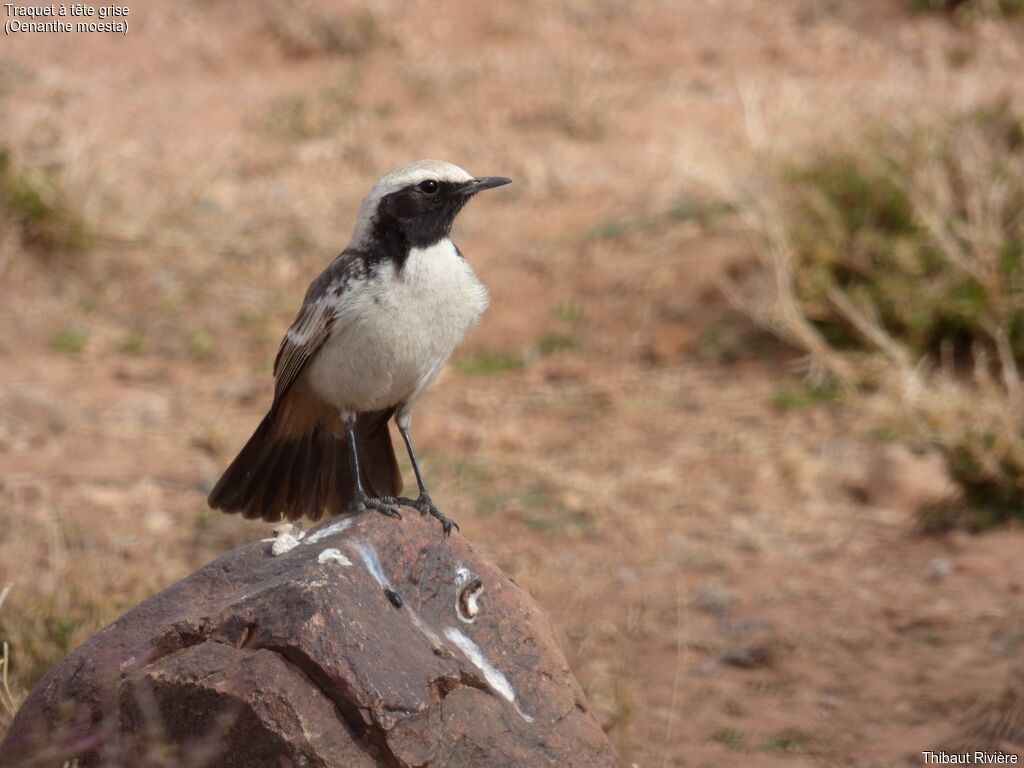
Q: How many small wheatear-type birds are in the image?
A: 1